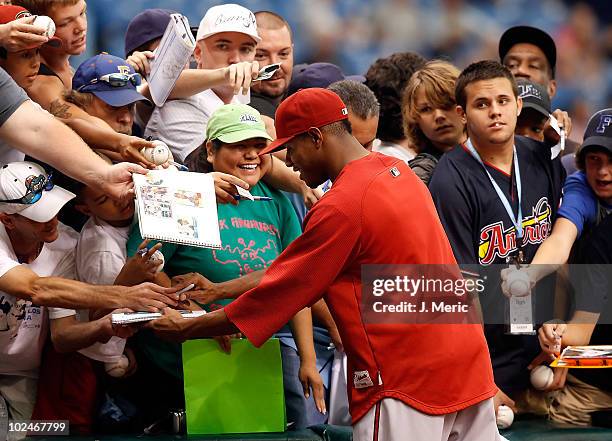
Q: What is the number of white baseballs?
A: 7